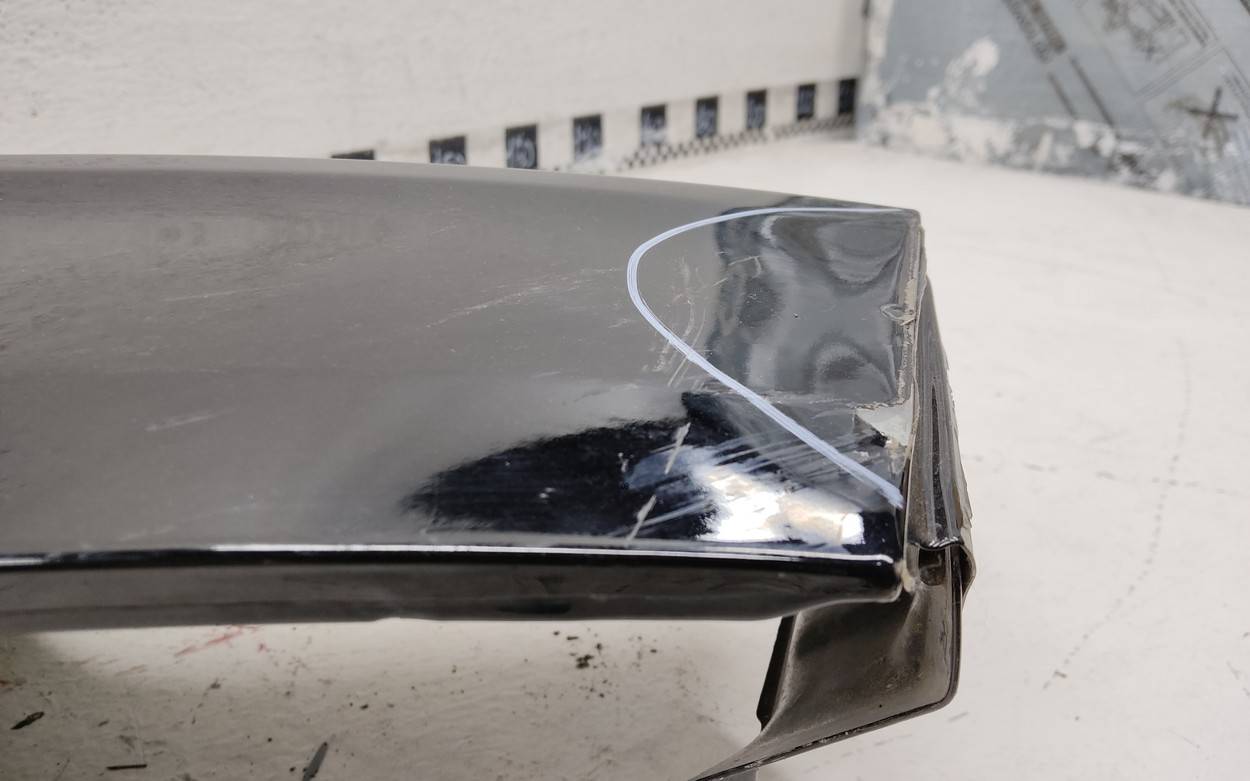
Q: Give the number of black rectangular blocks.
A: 9